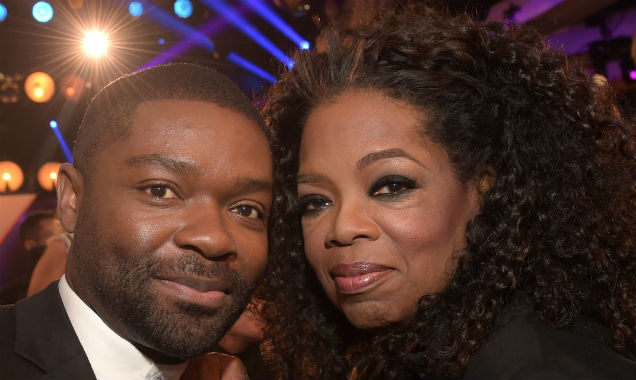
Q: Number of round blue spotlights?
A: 4